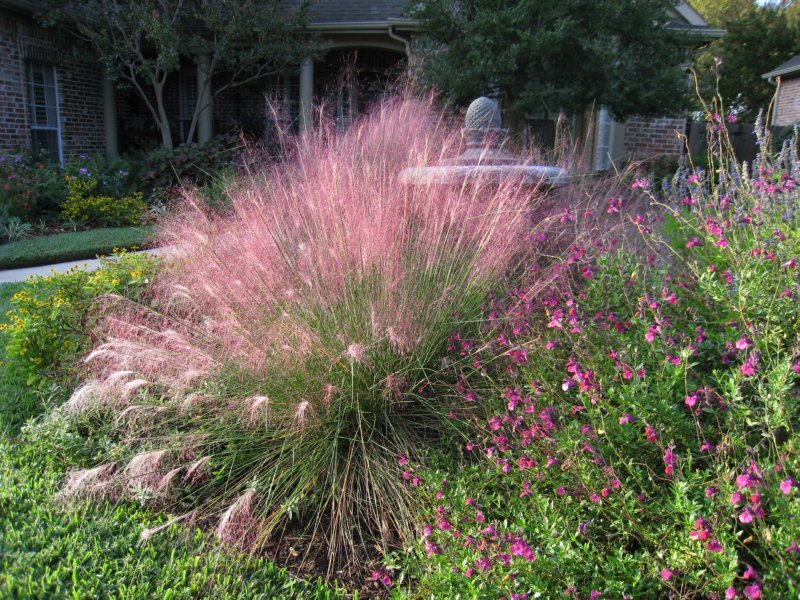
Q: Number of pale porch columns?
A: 3